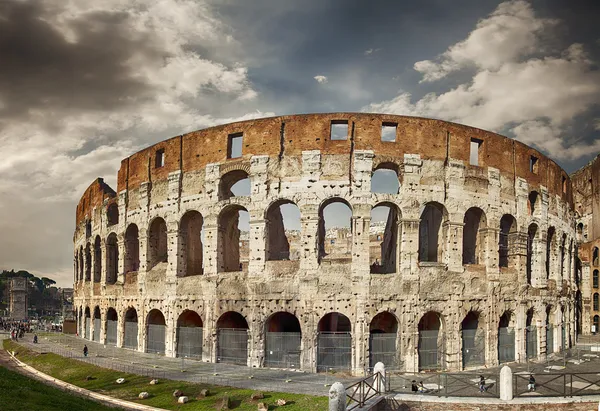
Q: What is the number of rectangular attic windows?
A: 7